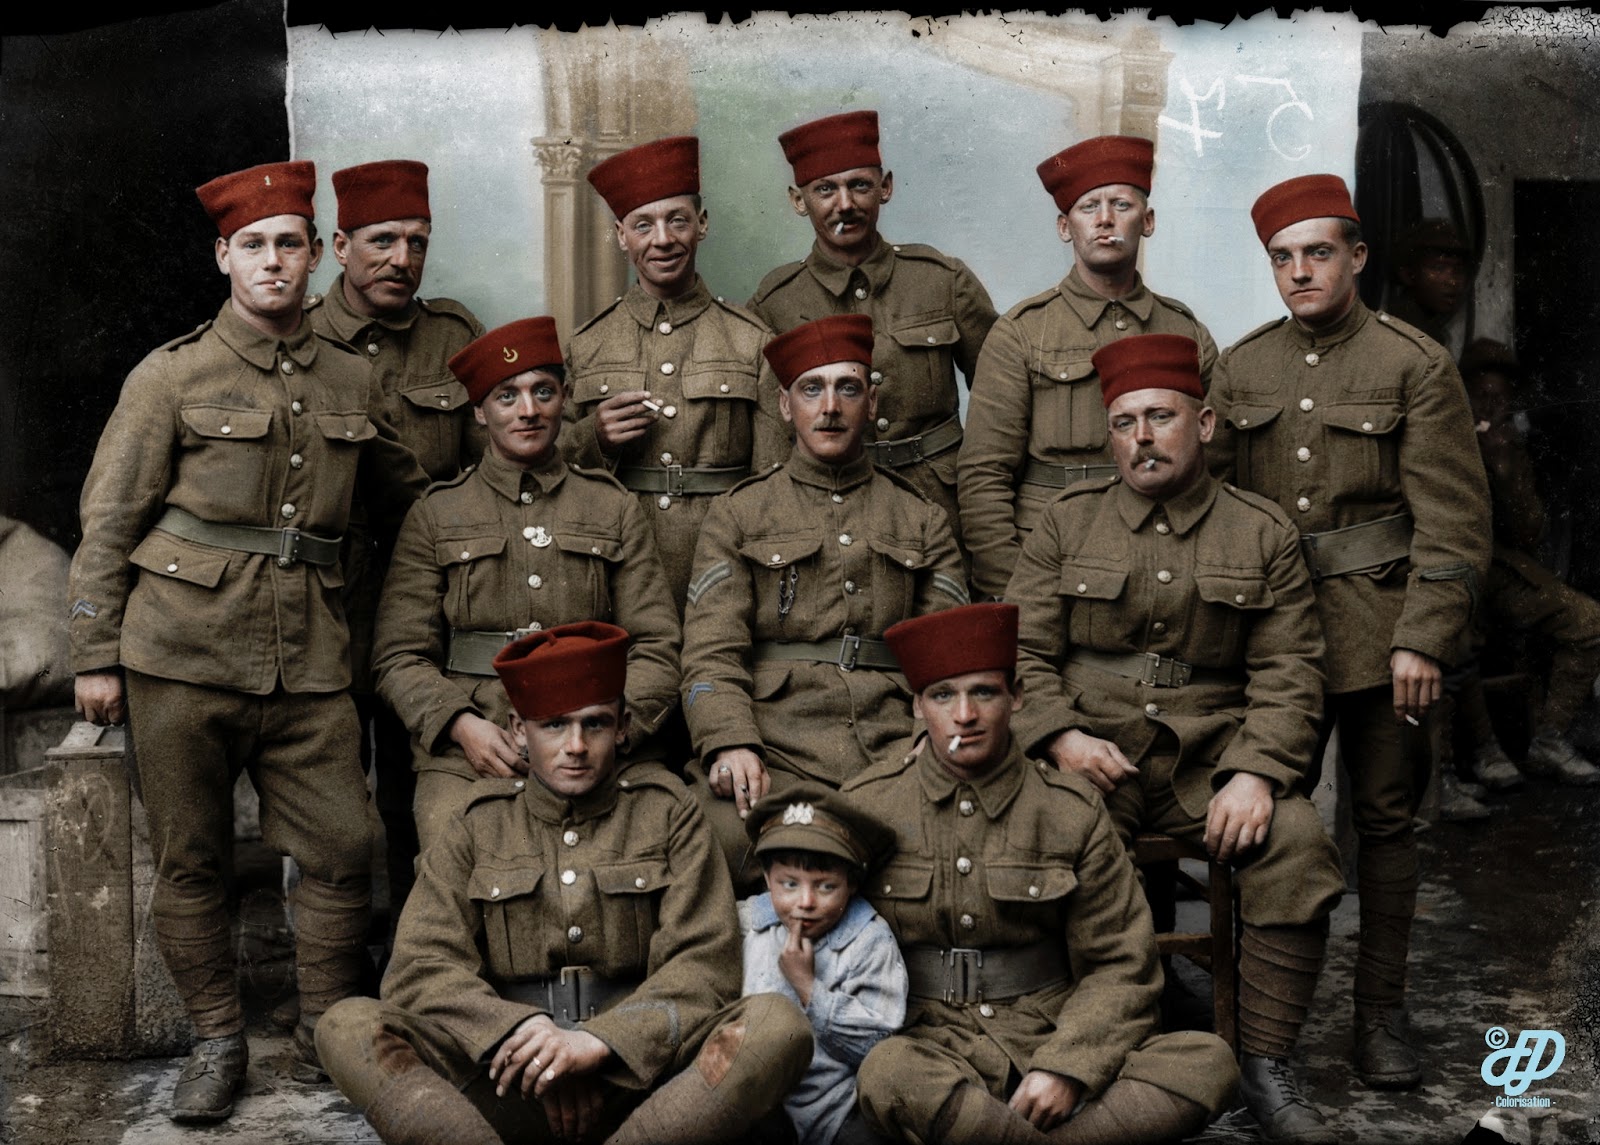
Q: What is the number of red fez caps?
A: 11